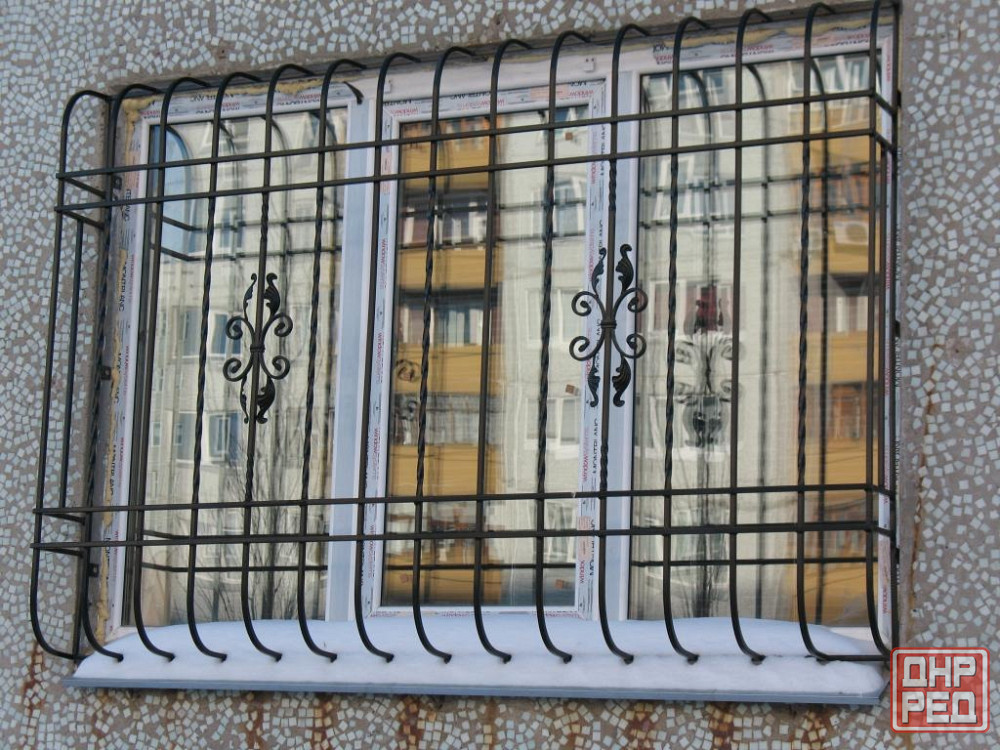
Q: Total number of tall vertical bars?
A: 15